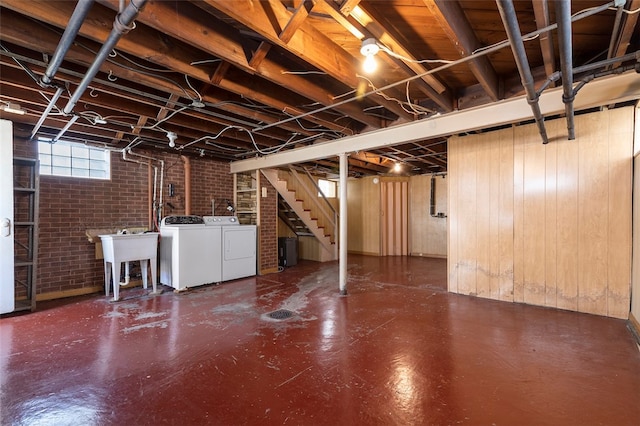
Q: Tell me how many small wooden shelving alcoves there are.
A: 1